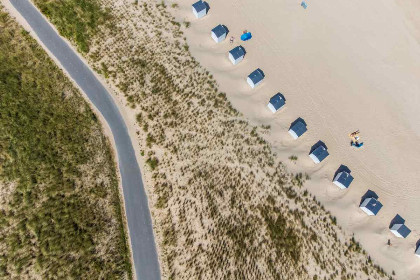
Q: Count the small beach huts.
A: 11